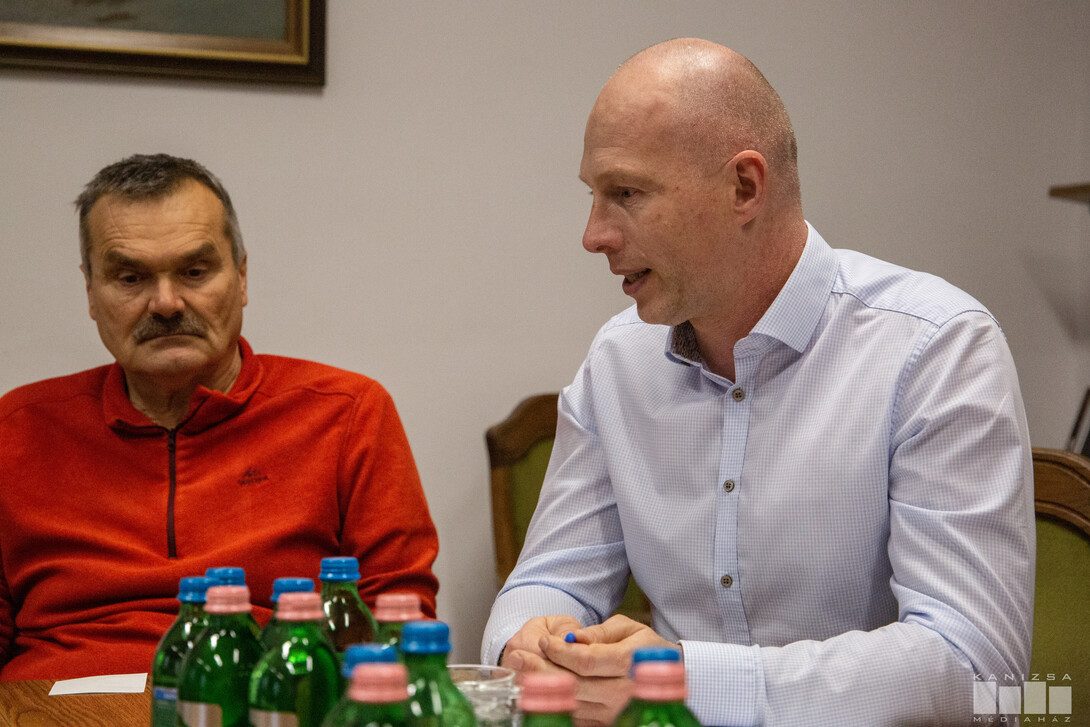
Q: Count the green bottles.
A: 13